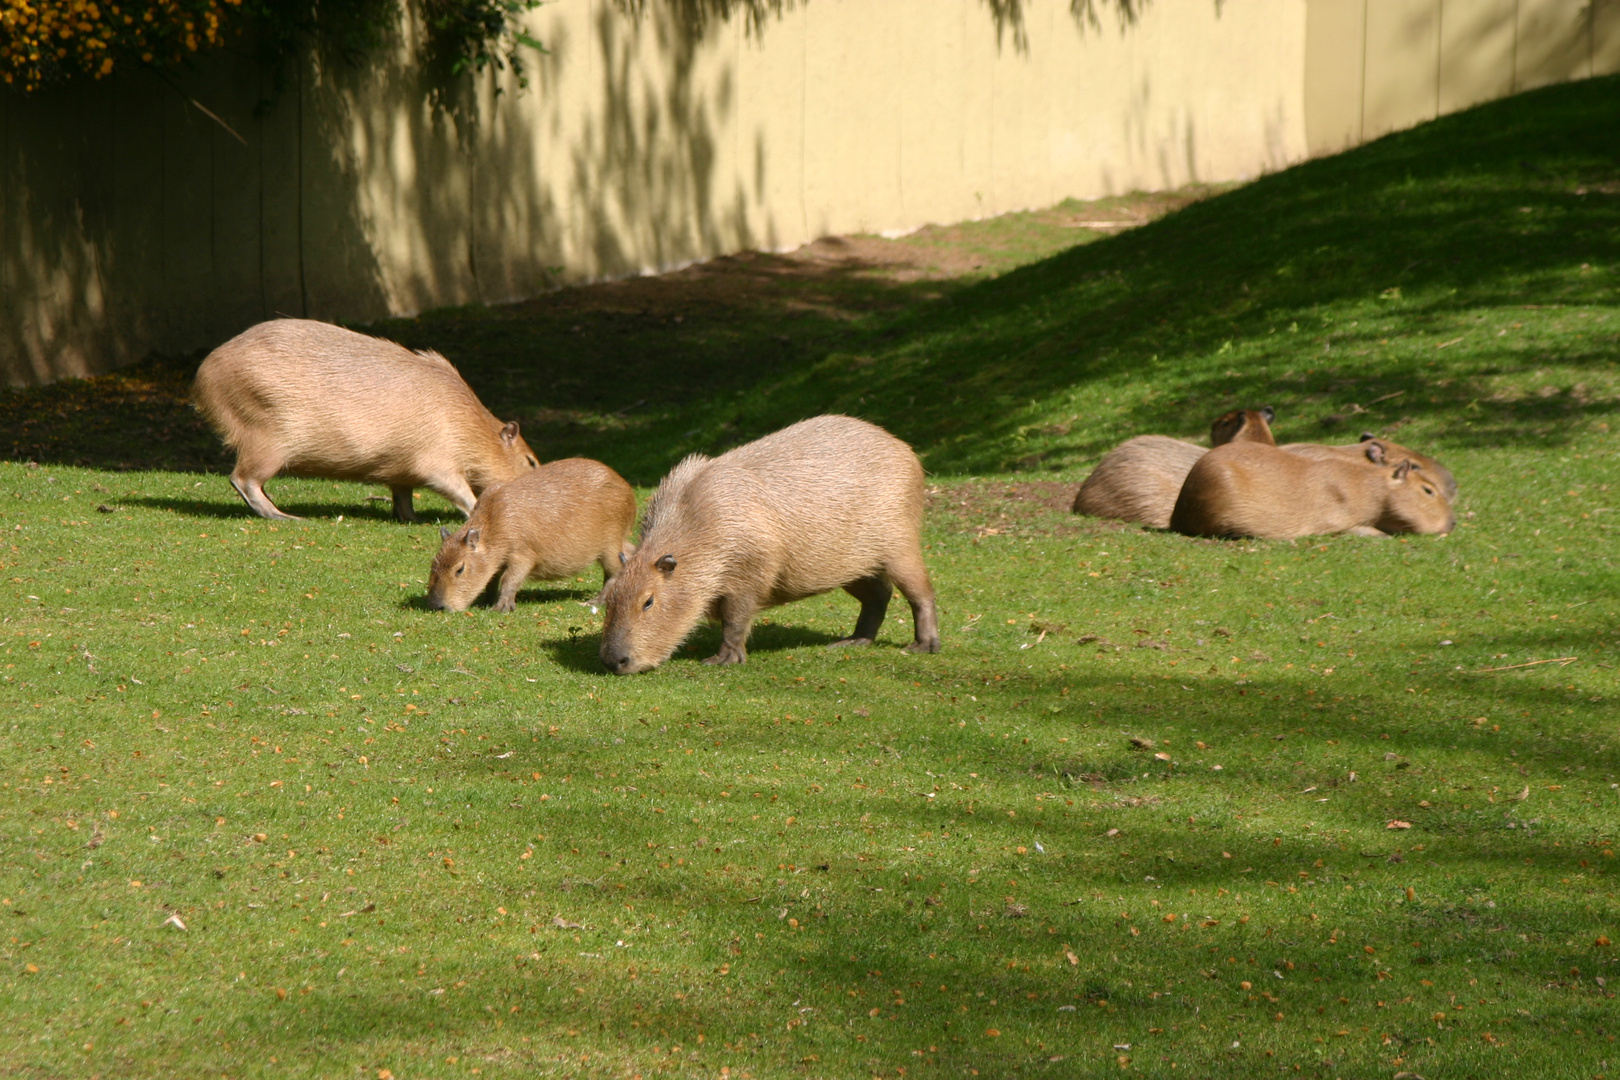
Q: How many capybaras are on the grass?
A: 6